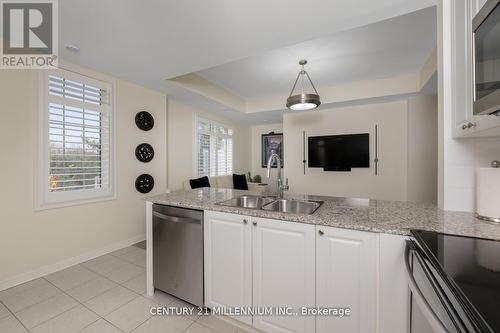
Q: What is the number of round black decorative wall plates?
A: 3